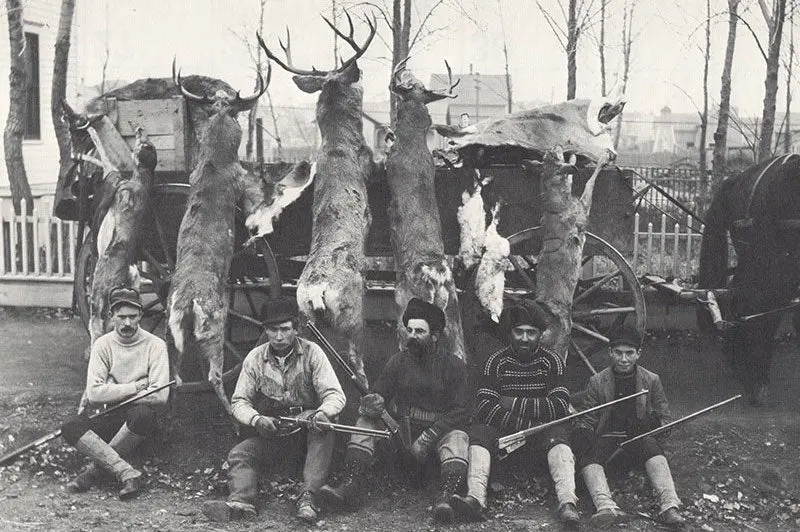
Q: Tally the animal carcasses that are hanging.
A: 7